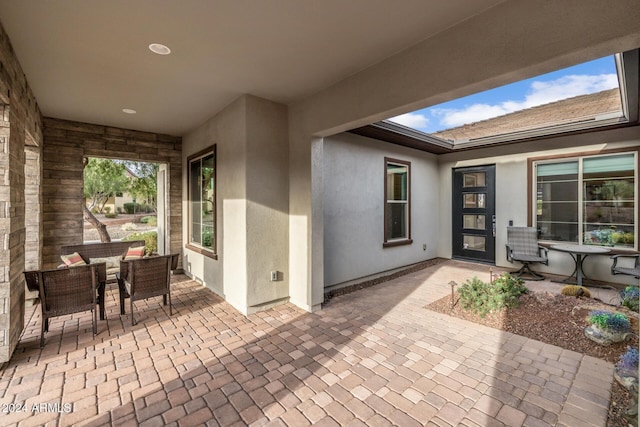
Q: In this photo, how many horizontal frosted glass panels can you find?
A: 4